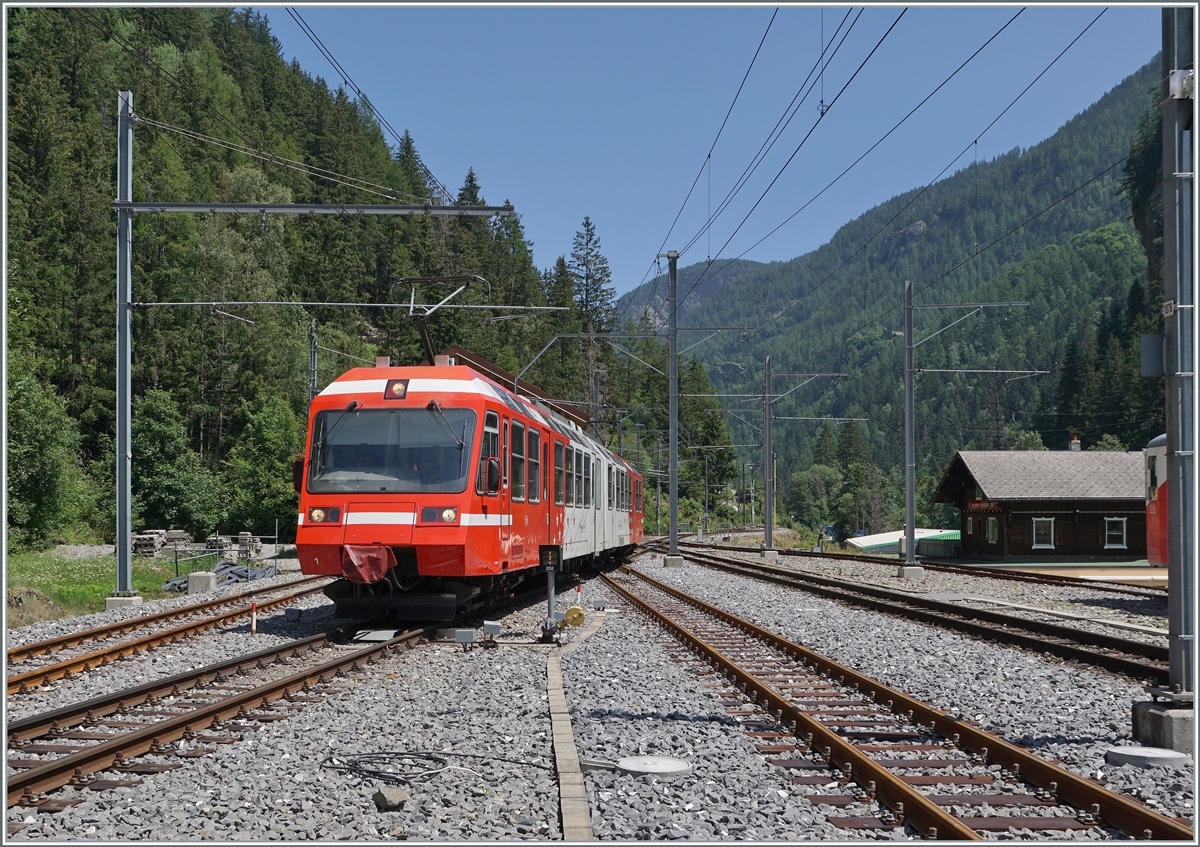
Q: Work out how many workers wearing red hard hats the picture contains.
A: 0